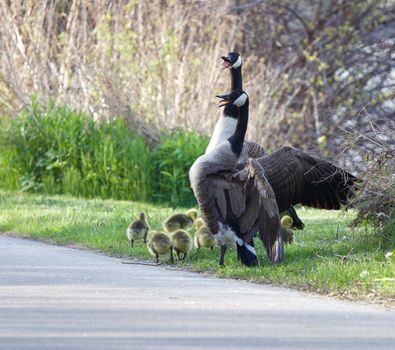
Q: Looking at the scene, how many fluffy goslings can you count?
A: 6